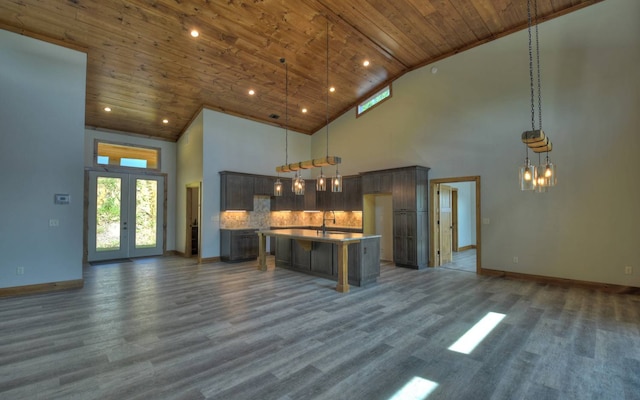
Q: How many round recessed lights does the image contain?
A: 7